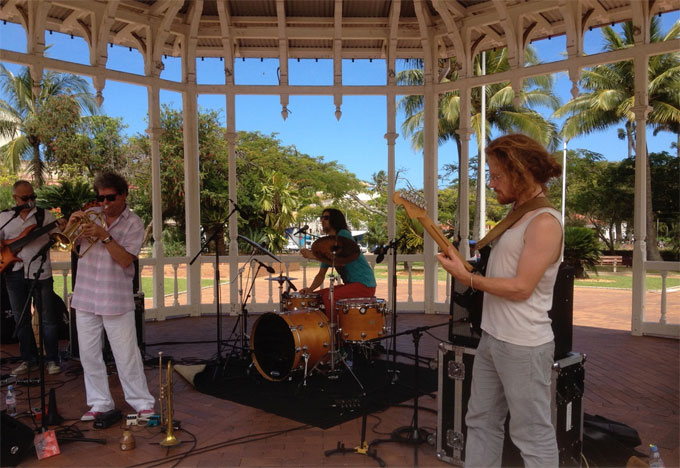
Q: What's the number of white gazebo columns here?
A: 7